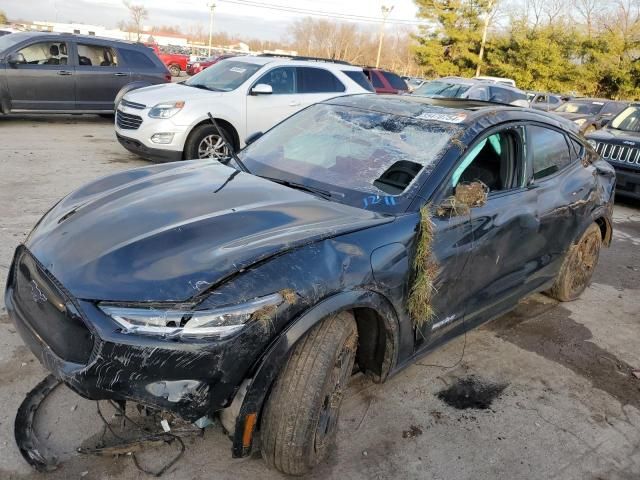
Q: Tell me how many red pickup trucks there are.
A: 1